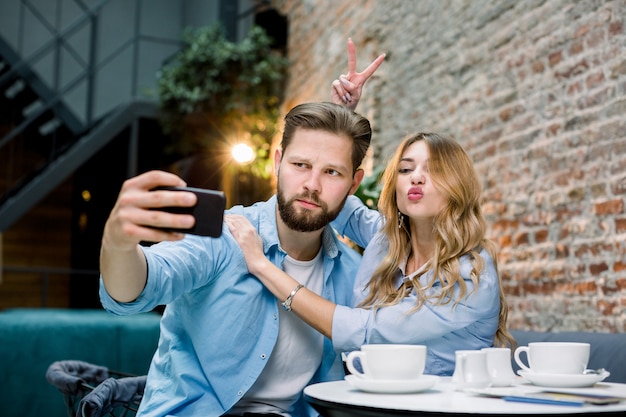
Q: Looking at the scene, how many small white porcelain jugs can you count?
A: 2